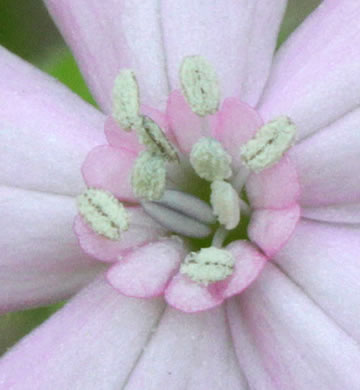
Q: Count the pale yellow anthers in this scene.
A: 9